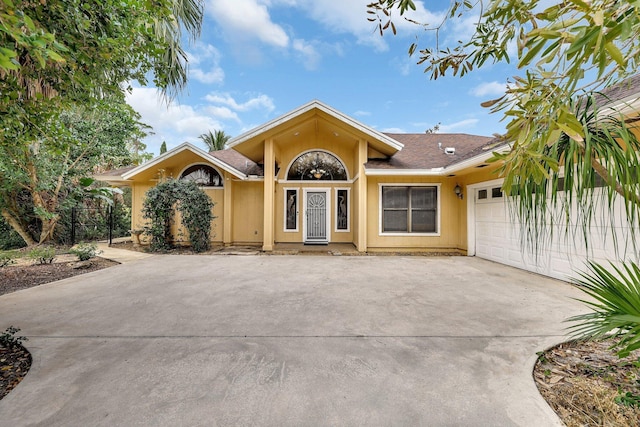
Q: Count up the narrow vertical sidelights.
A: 2